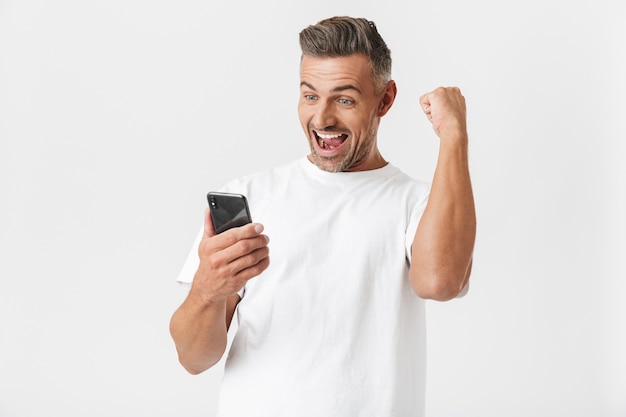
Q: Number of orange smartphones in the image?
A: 0